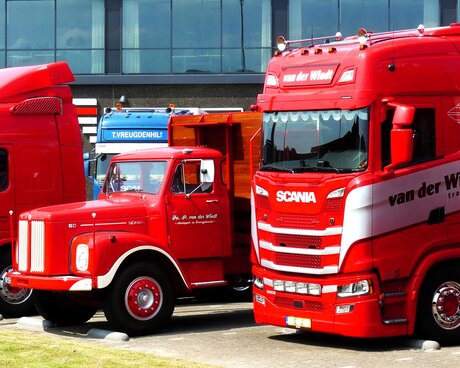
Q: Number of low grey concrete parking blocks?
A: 3